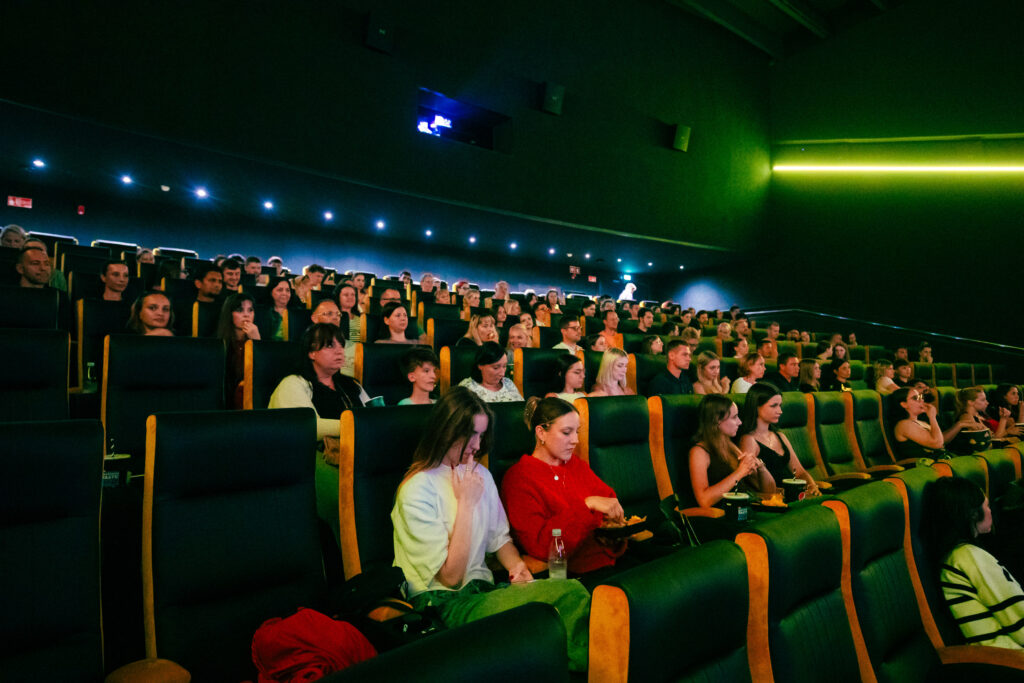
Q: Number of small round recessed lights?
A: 14